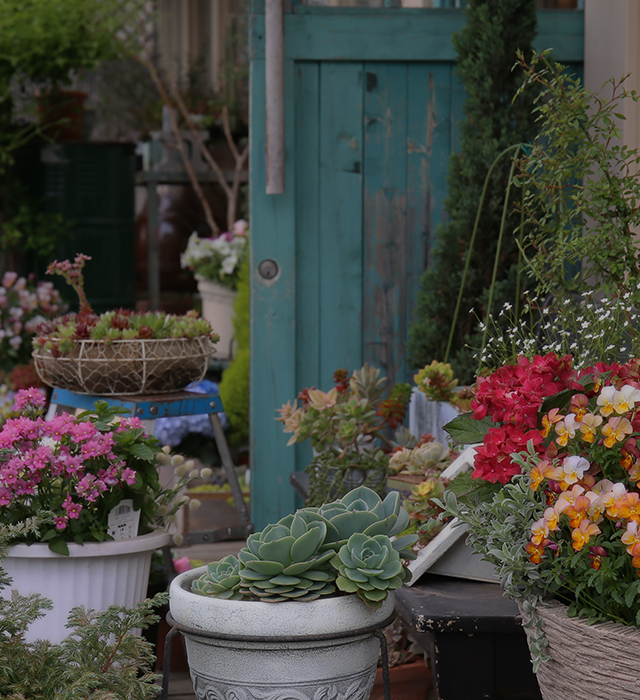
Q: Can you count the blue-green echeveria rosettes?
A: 4